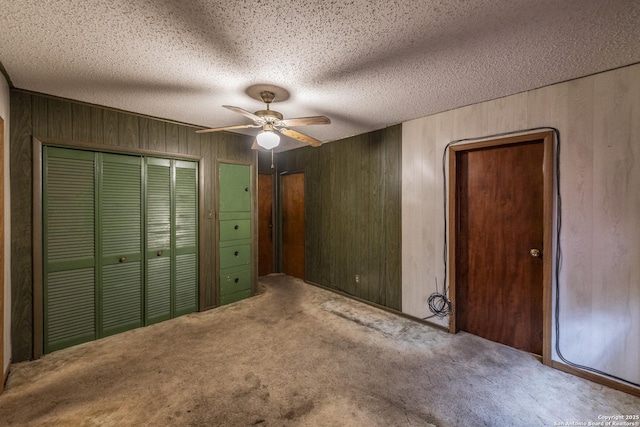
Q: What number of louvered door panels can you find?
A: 4